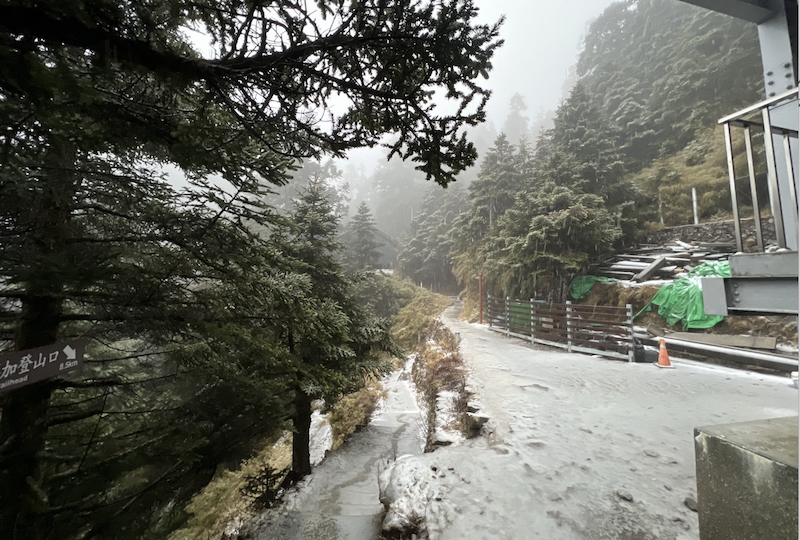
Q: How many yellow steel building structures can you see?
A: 0